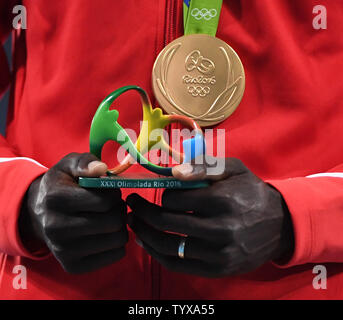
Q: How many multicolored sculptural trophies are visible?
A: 1